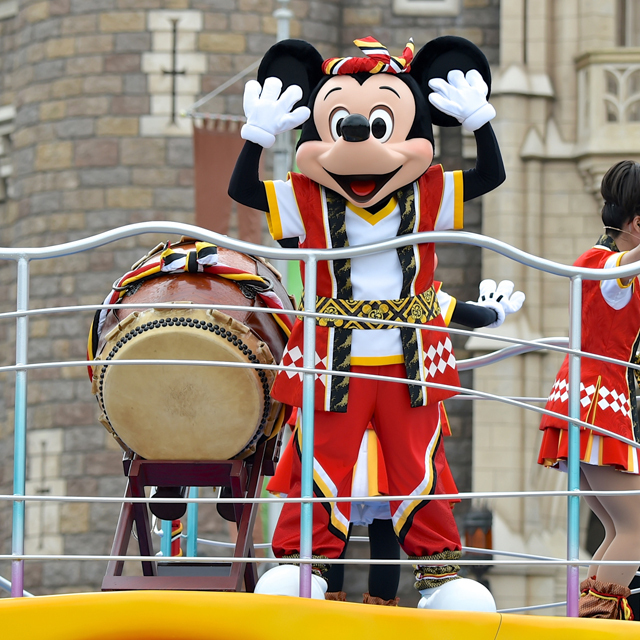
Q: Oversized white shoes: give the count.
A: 2